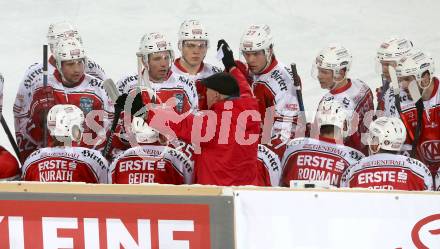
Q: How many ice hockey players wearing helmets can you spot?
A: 12